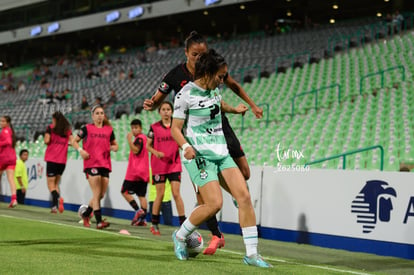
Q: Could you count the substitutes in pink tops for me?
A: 5